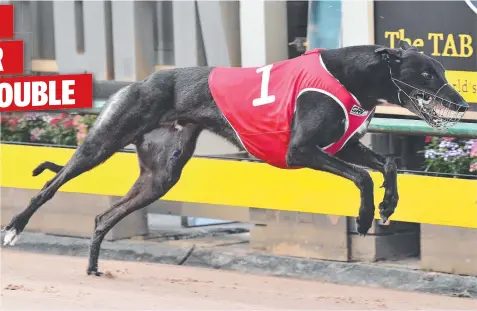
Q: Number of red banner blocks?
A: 3